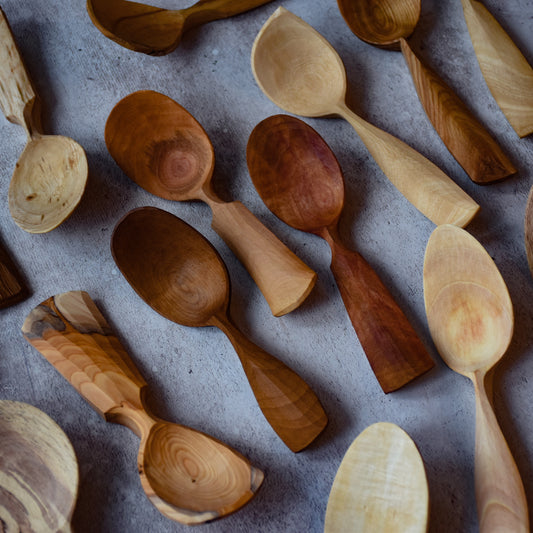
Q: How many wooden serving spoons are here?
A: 14